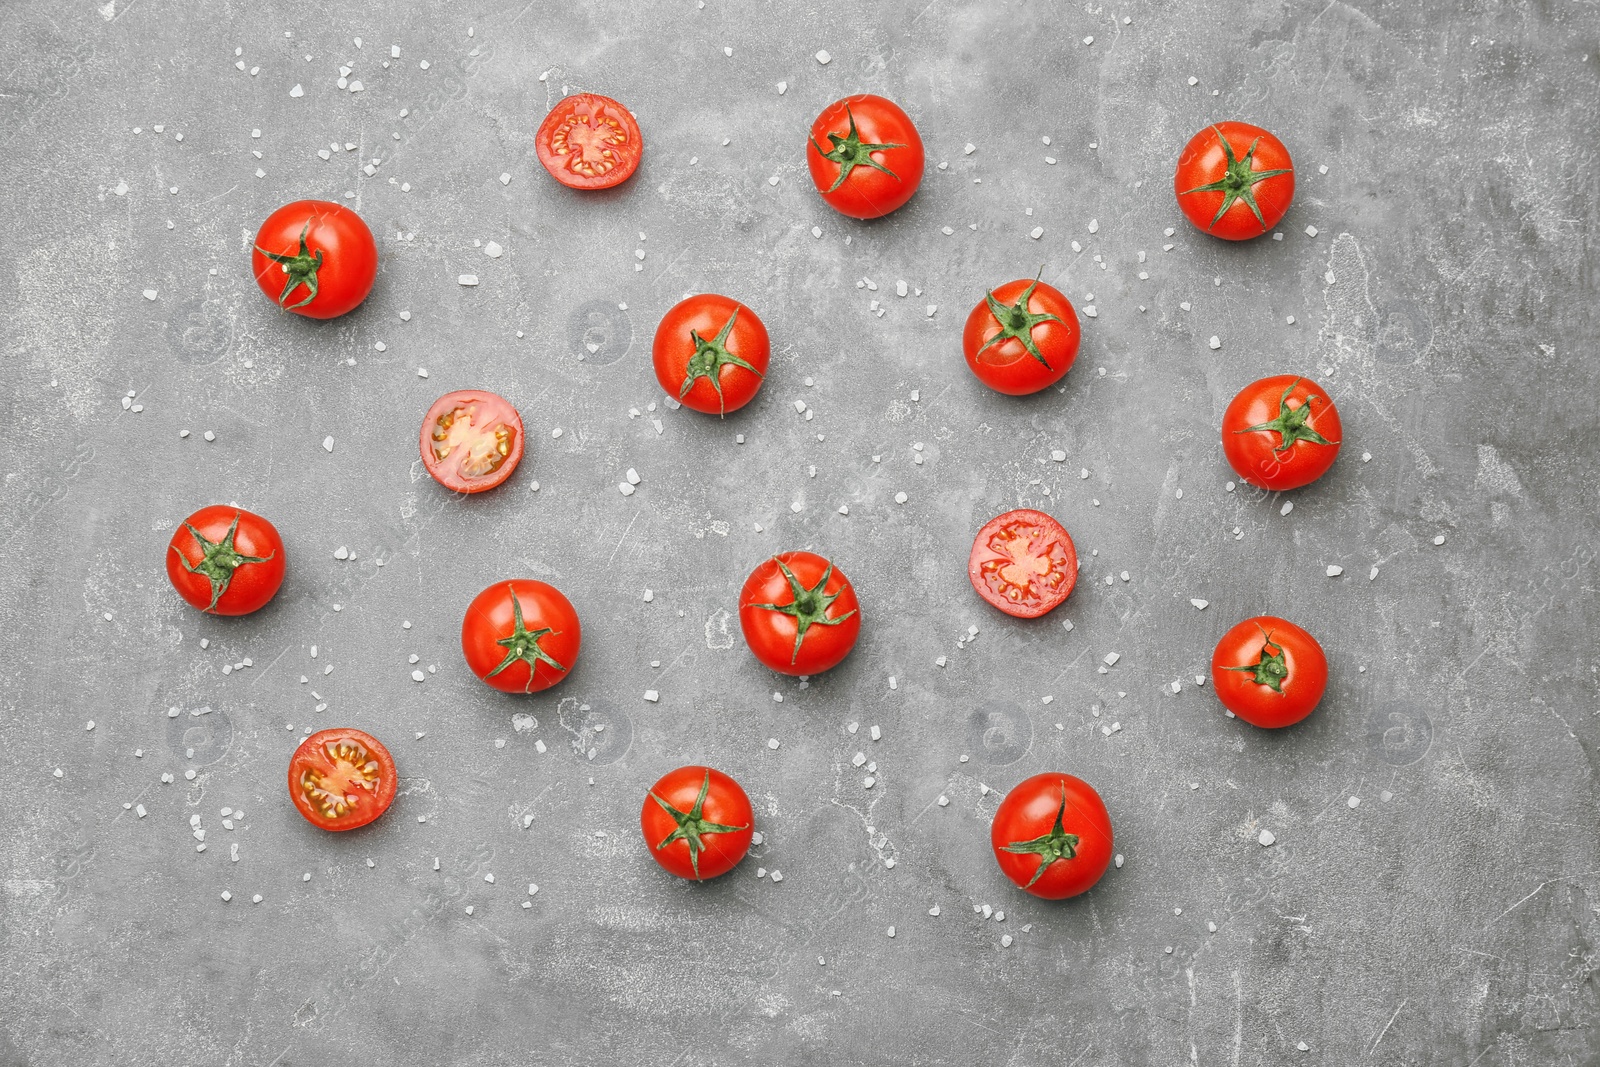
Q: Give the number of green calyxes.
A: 12